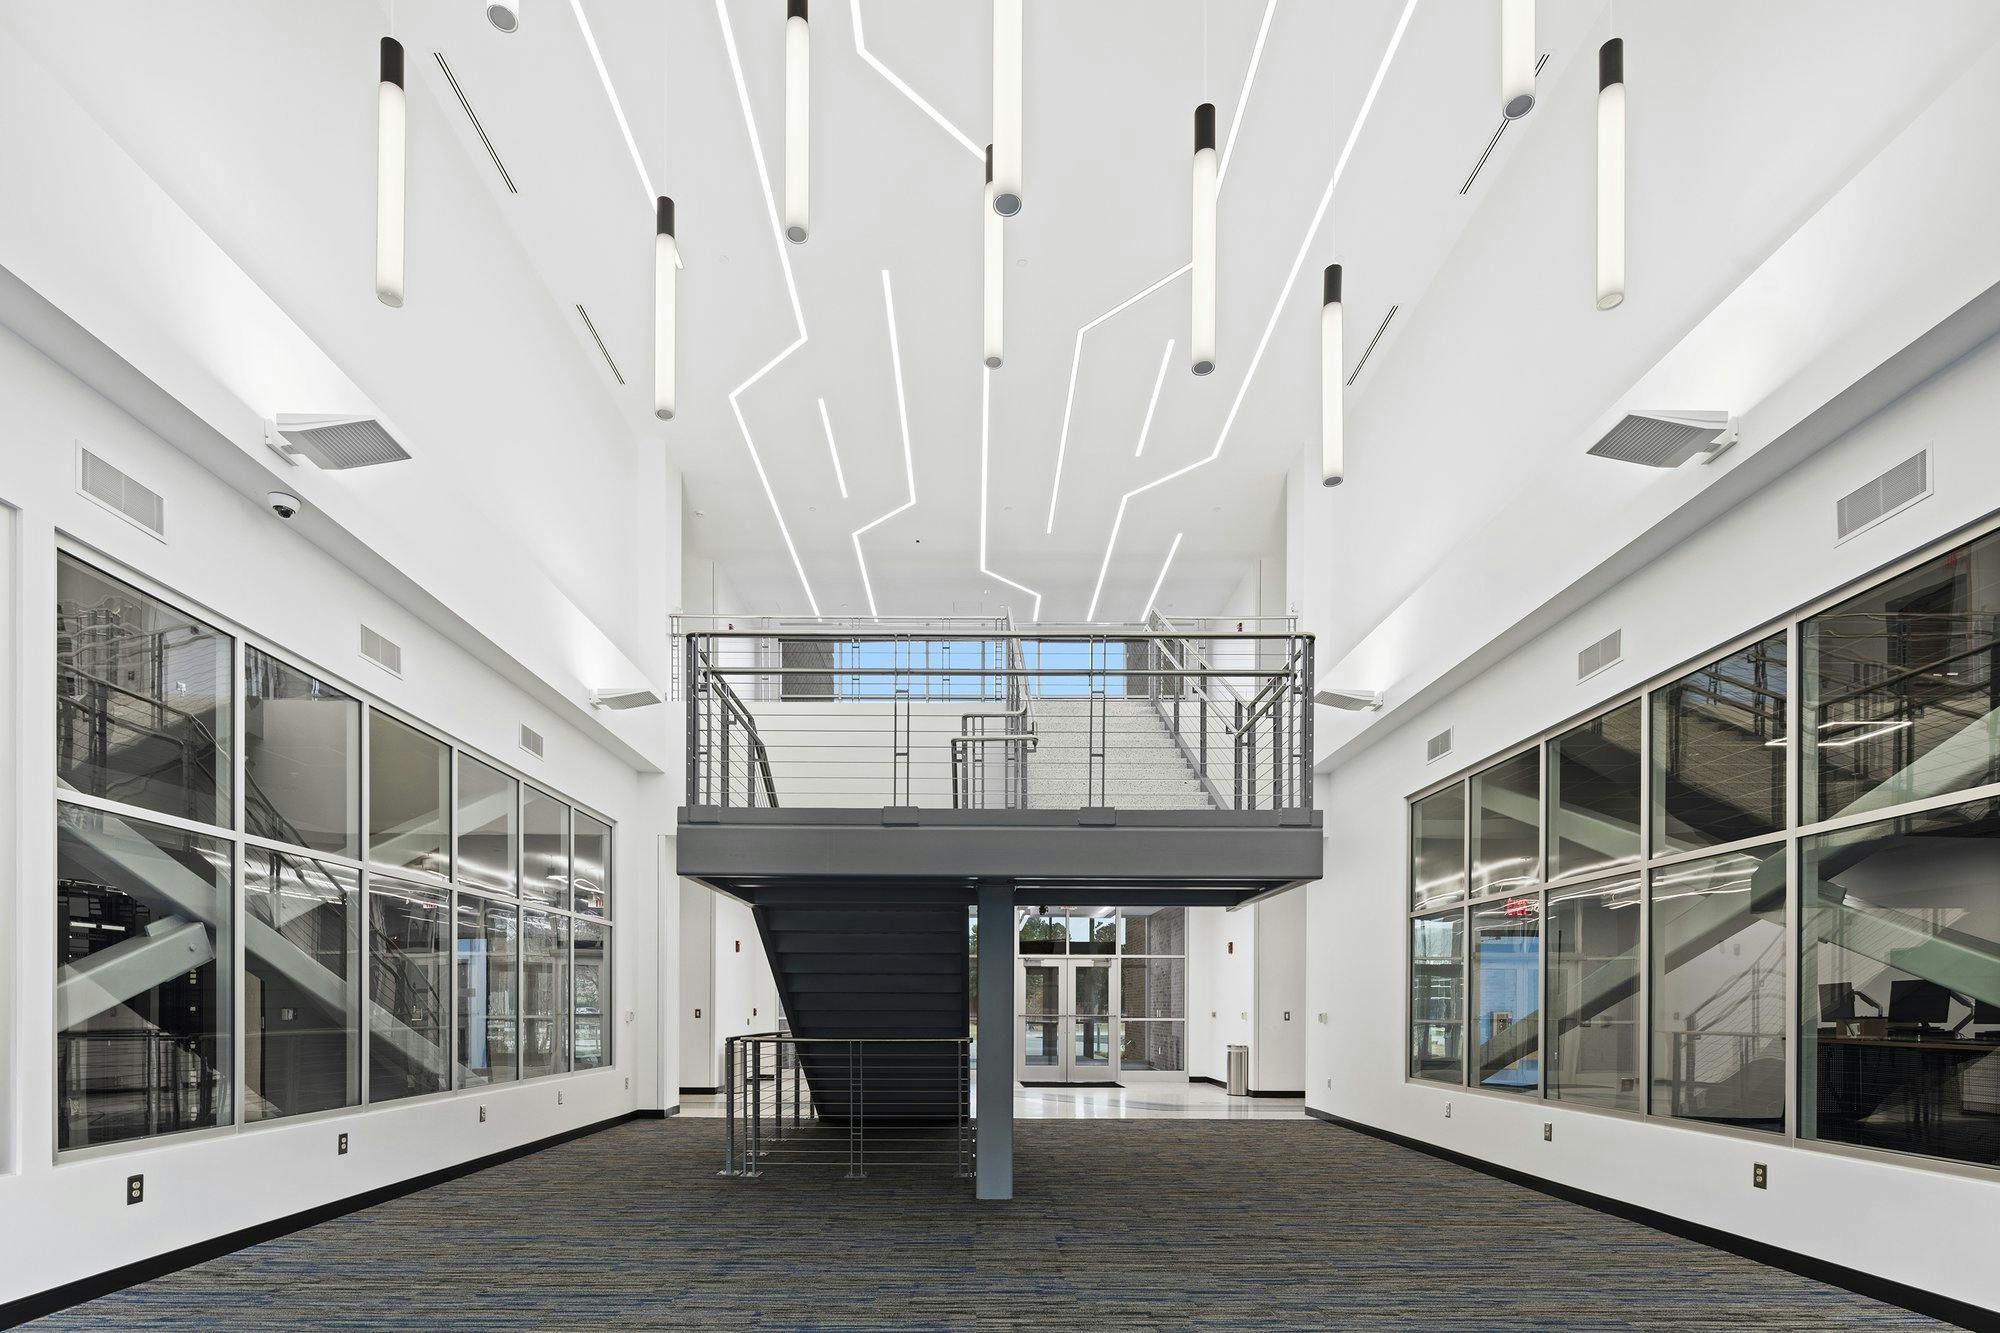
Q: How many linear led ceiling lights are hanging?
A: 10